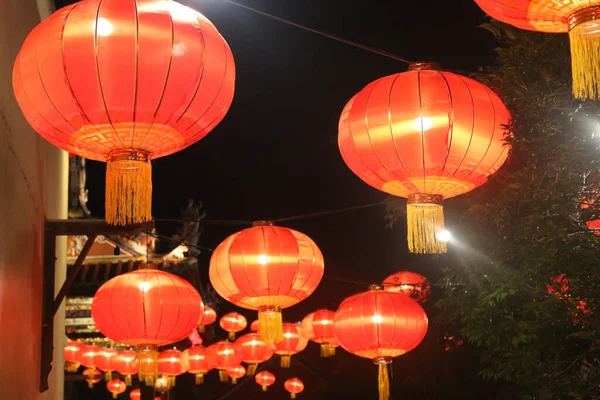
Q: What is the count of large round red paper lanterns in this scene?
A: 6